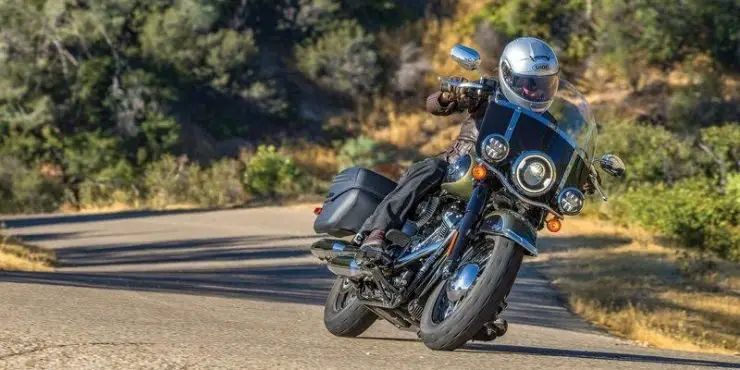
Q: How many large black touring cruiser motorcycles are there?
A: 1